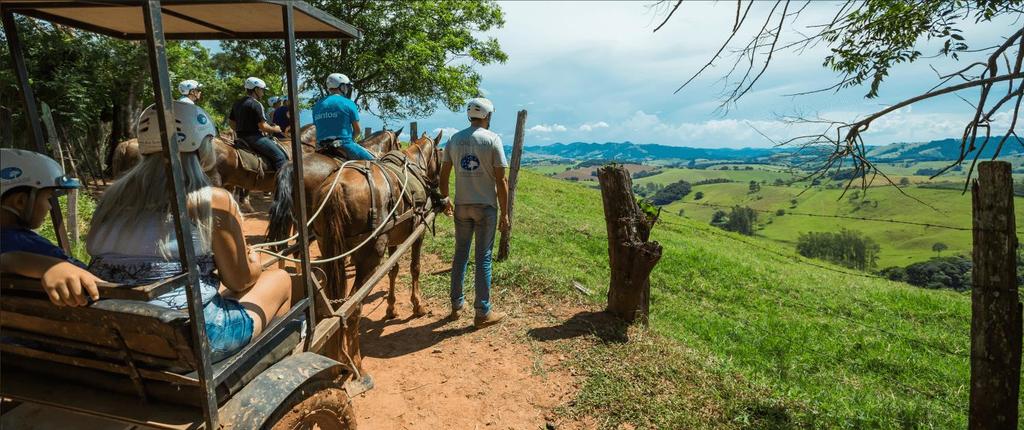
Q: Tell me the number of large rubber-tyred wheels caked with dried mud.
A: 1